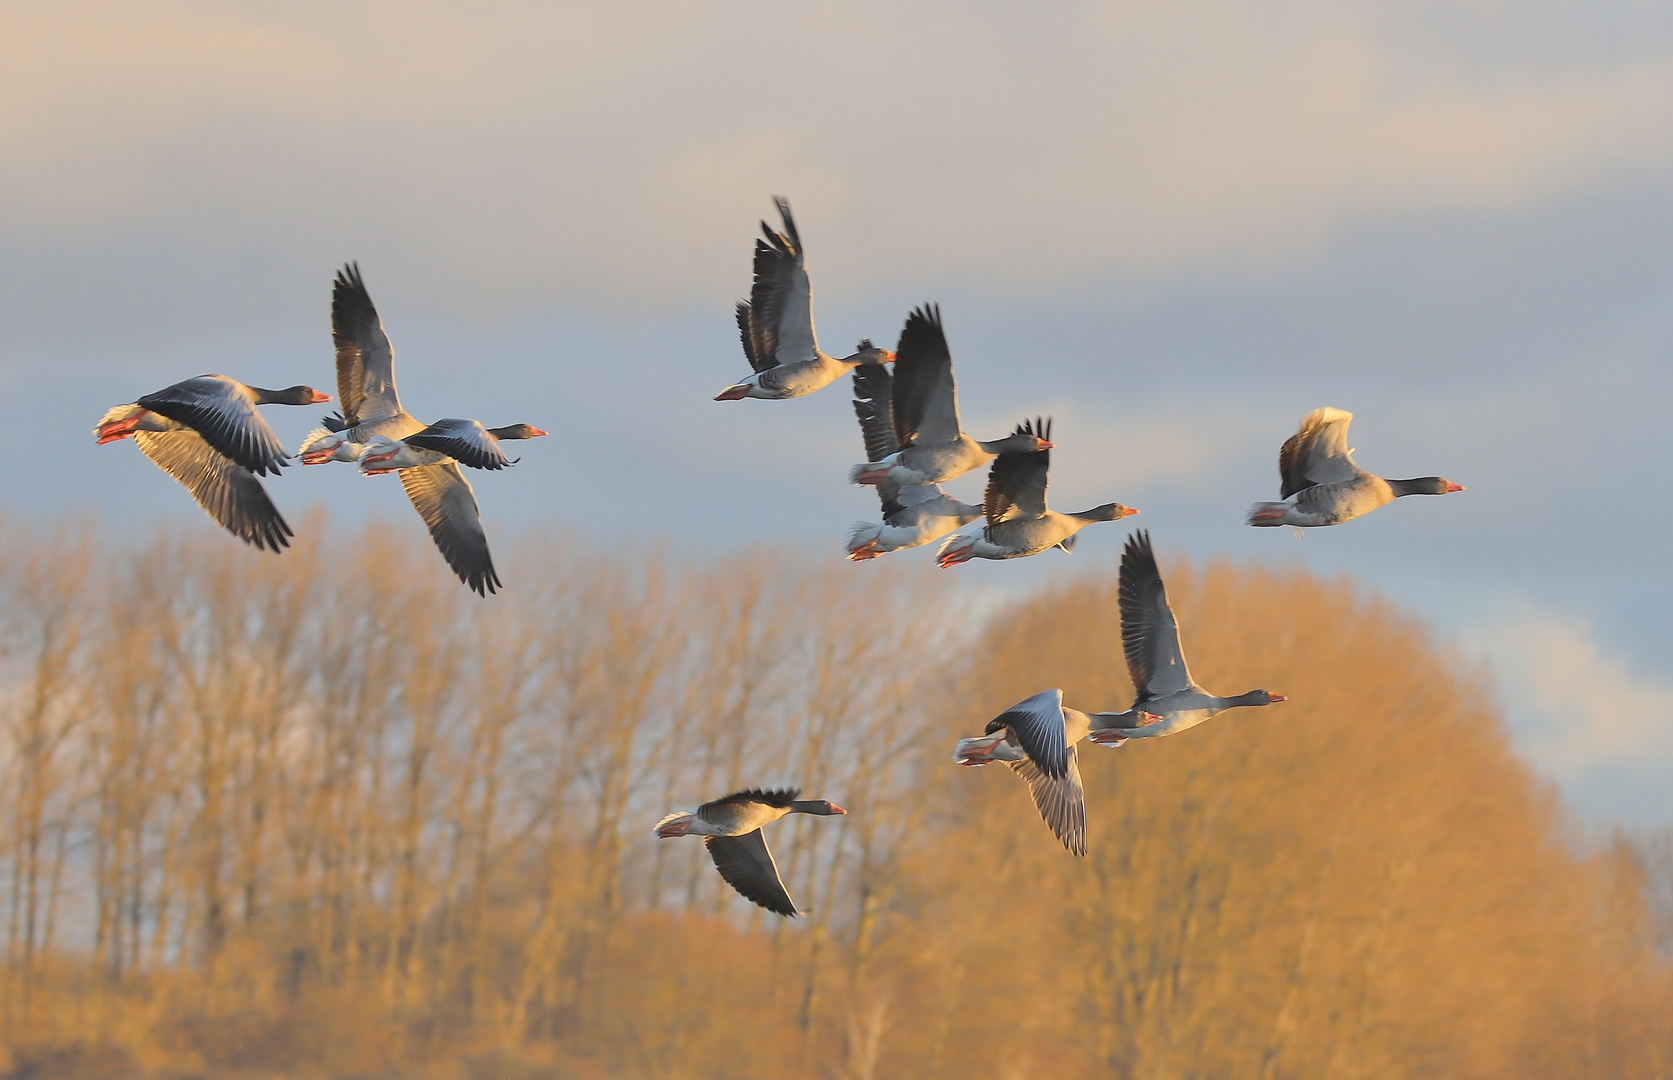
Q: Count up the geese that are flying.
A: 11